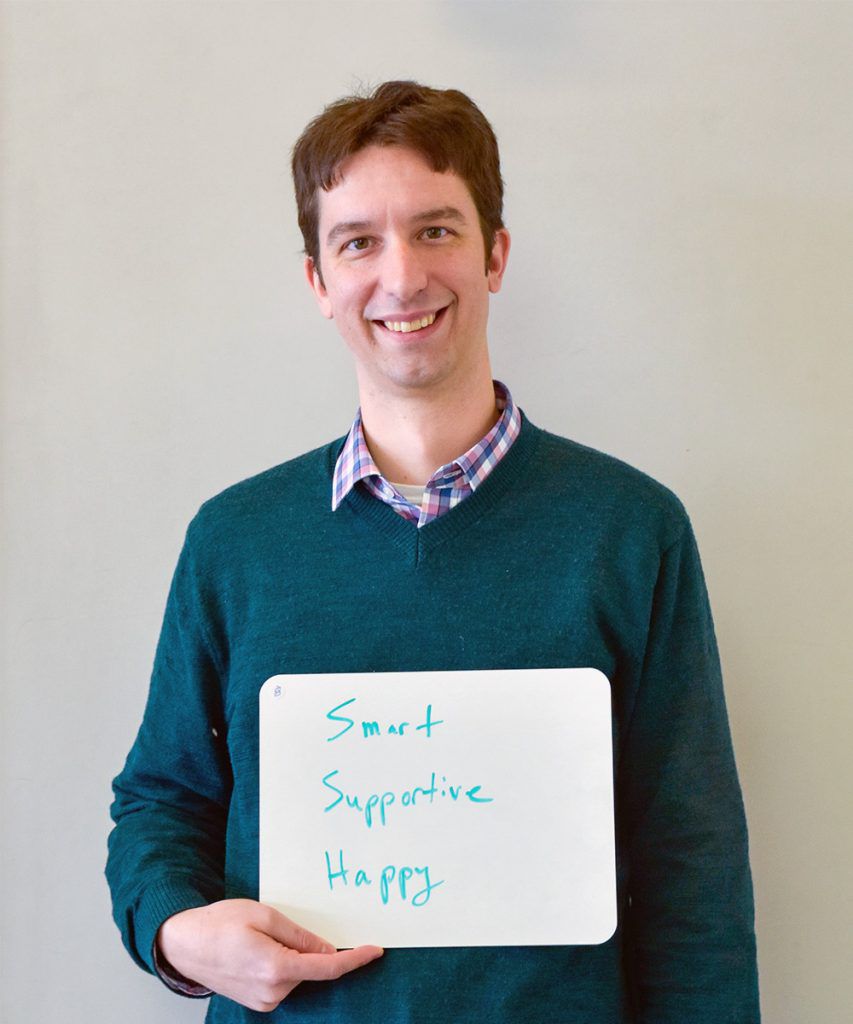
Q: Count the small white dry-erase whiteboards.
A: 1